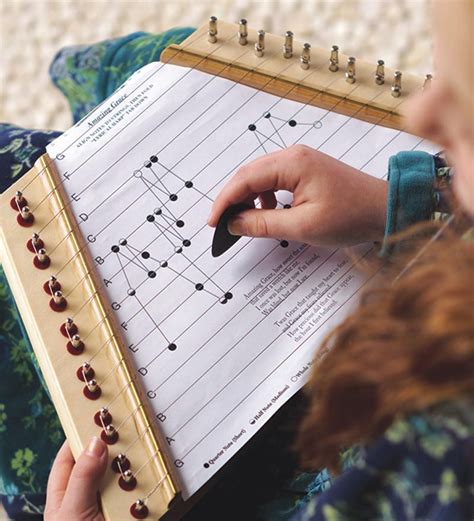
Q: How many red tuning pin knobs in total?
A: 15